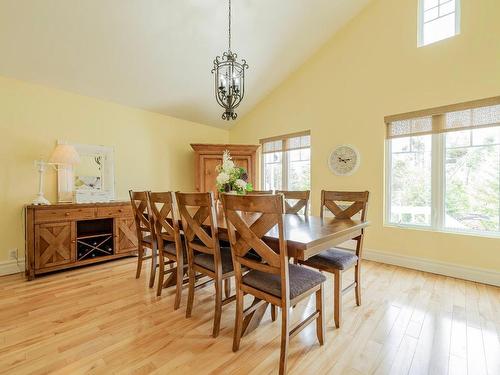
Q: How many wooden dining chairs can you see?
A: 7